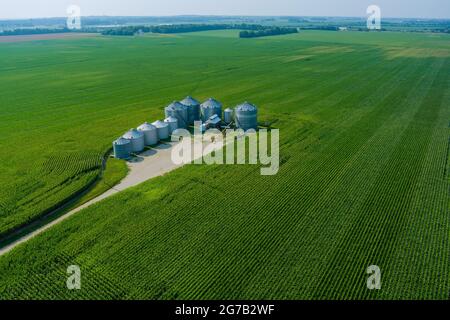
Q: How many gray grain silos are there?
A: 10